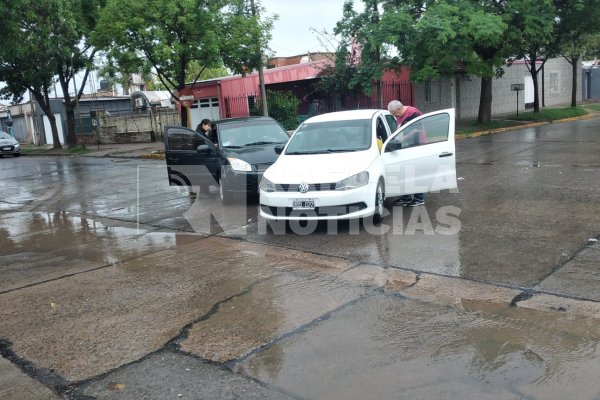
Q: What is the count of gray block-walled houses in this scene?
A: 1